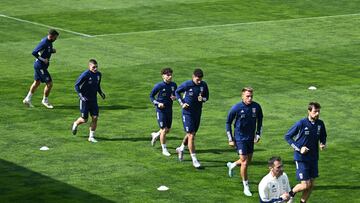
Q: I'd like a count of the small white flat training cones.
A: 3